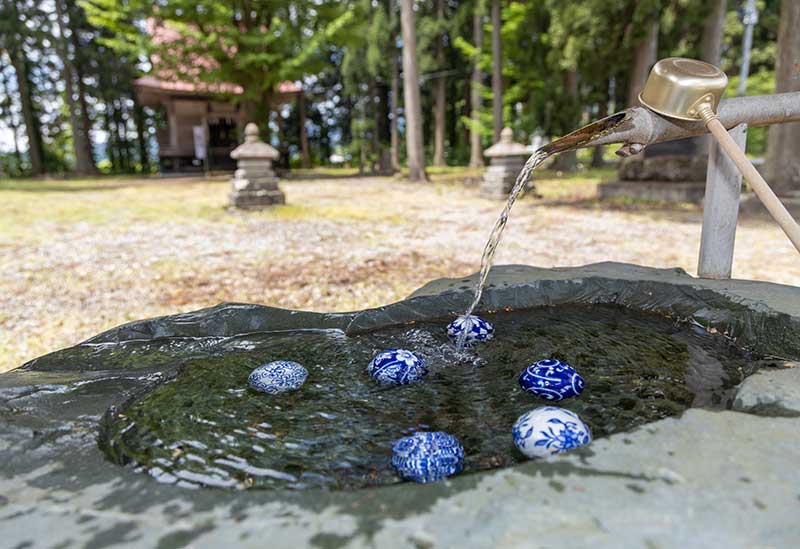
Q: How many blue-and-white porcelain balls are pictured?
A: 6